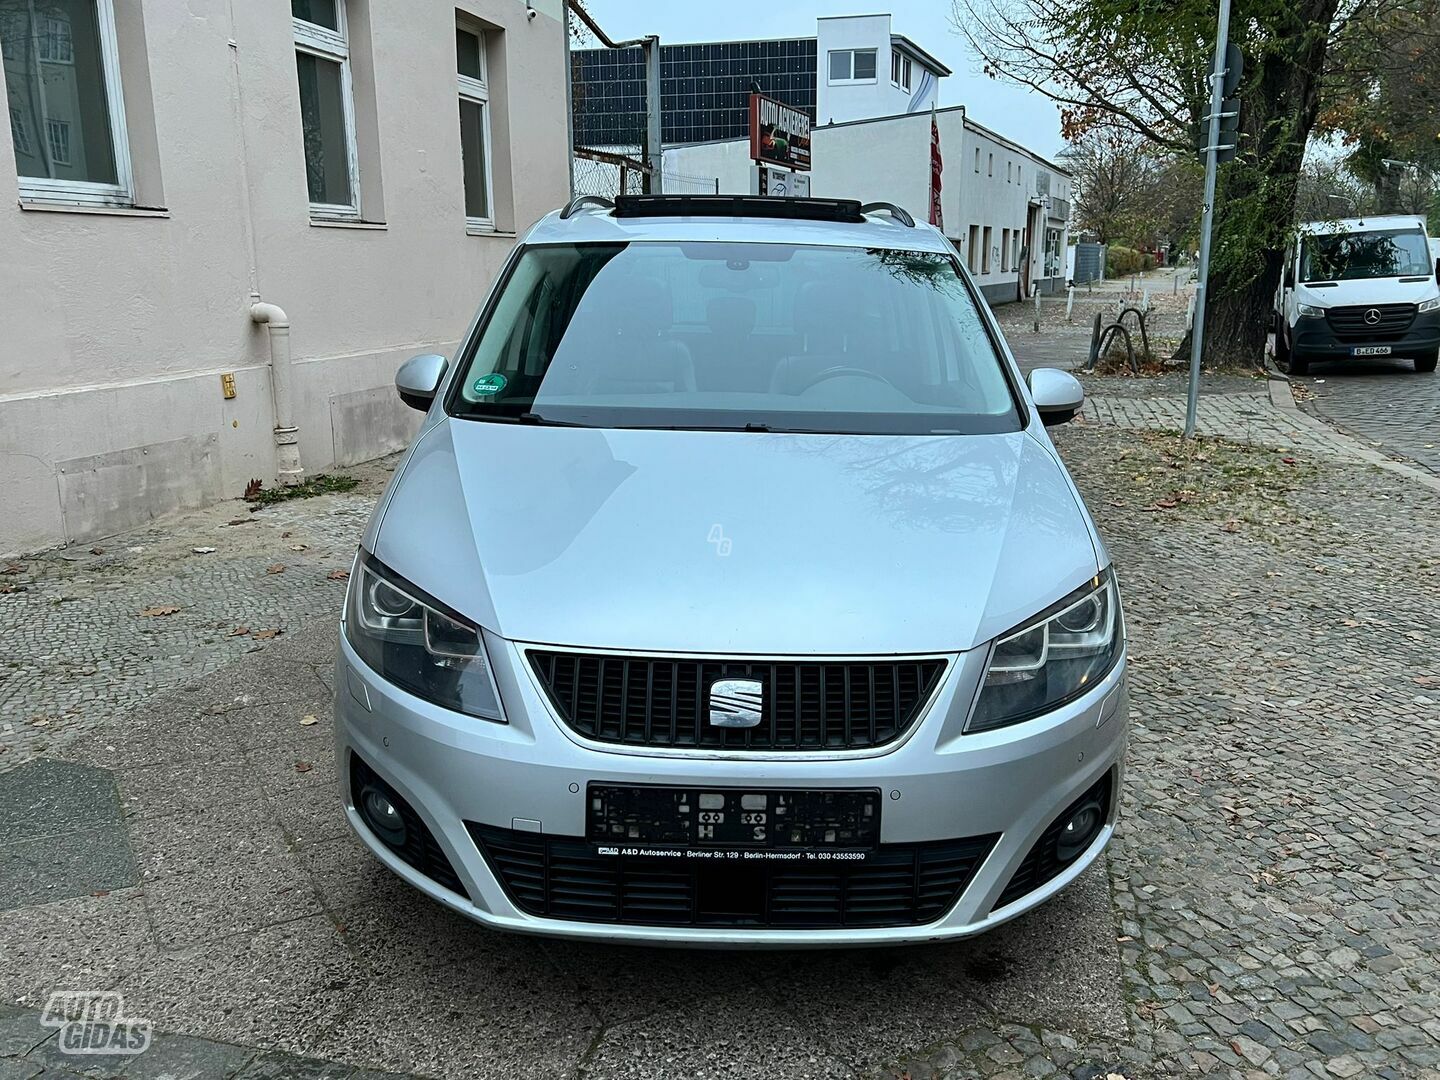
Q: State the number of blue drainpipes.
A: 0